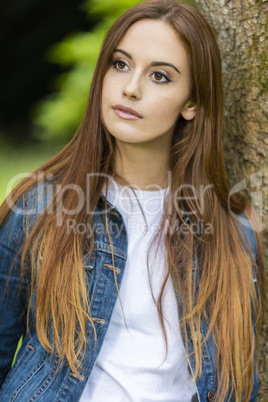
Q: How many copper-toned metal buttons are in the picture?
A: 1